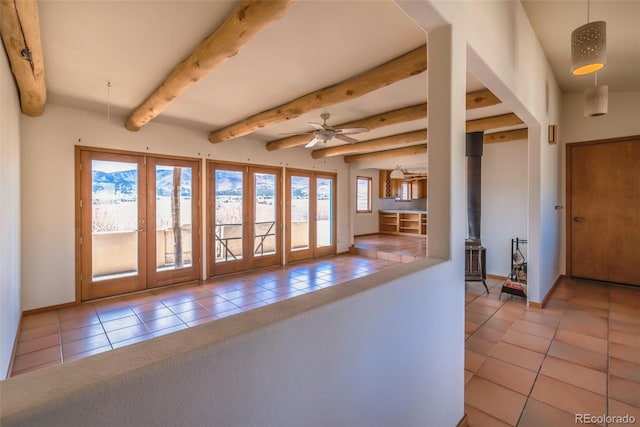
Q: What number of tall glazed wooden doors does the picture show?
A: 6